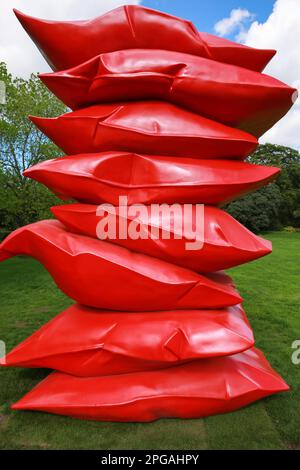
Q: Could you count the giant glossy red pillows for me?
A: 8